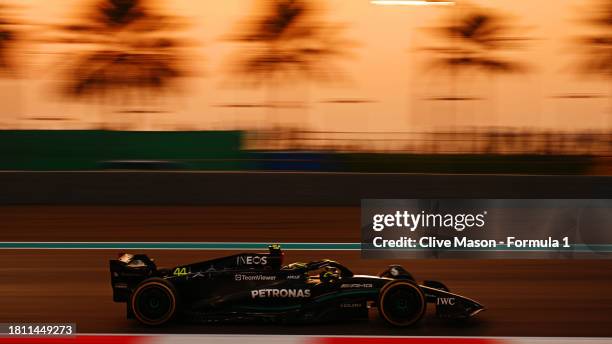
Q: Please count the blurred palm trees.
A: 5